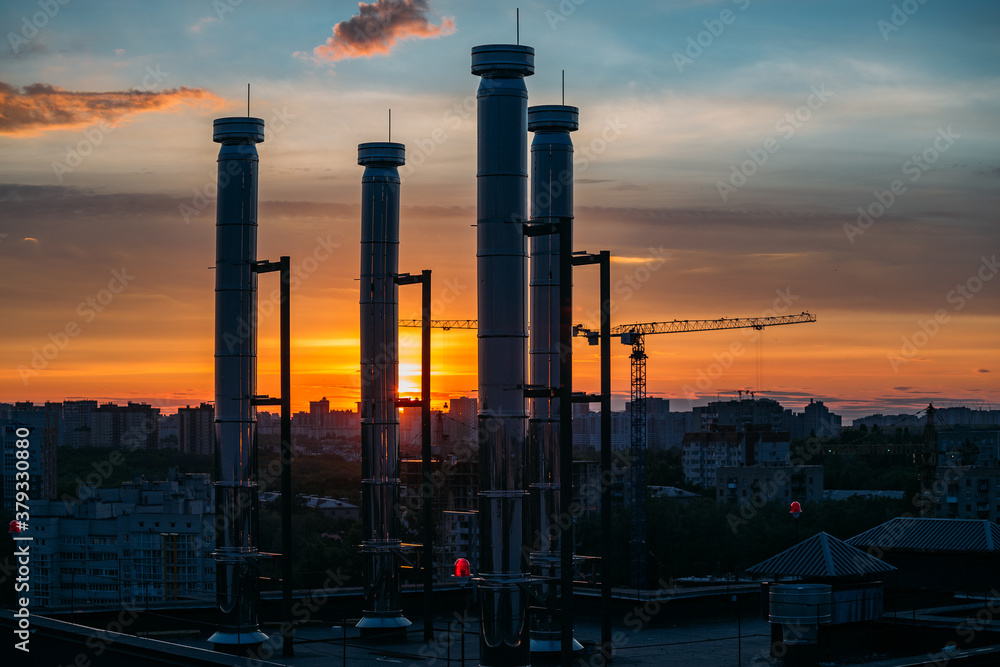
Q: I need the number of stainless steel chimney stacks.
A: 4